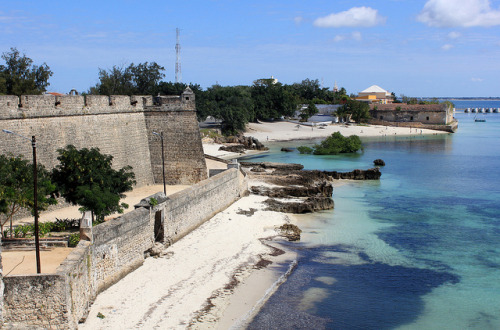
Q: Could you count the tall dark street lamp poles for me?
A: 2